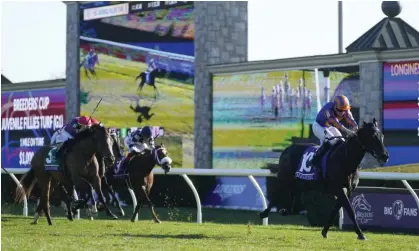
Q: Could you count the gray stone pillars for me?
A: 3